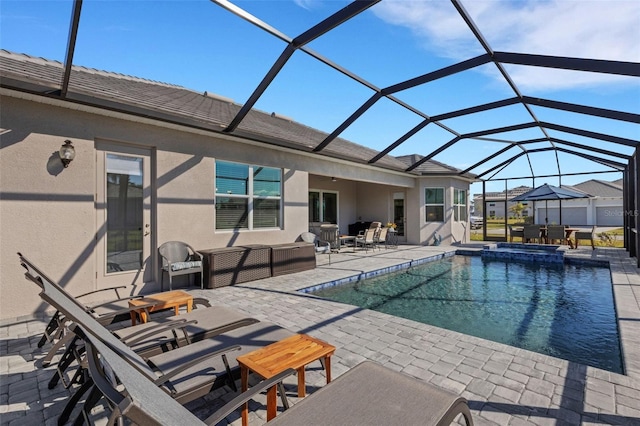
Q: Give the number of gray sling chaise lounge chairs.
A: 4